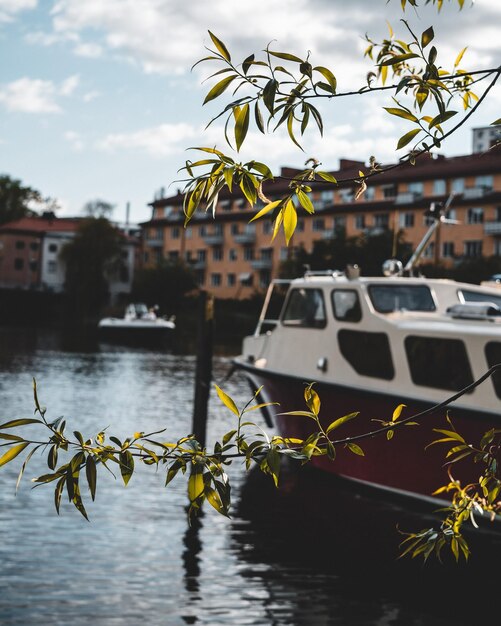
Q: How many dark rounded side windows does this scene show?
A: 3